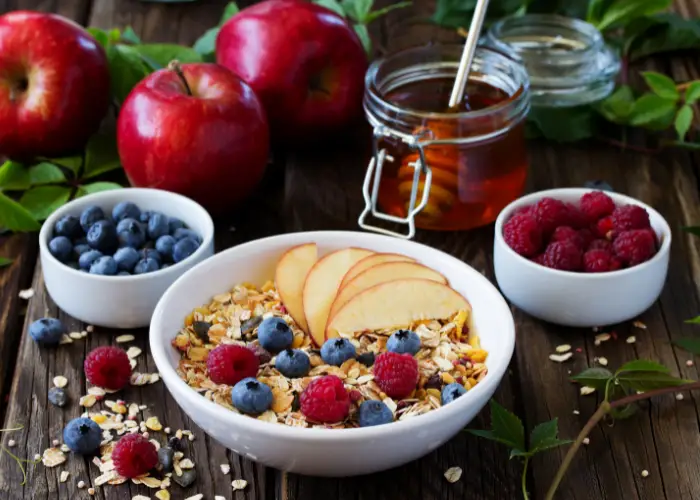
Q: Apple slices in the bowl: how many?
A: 5